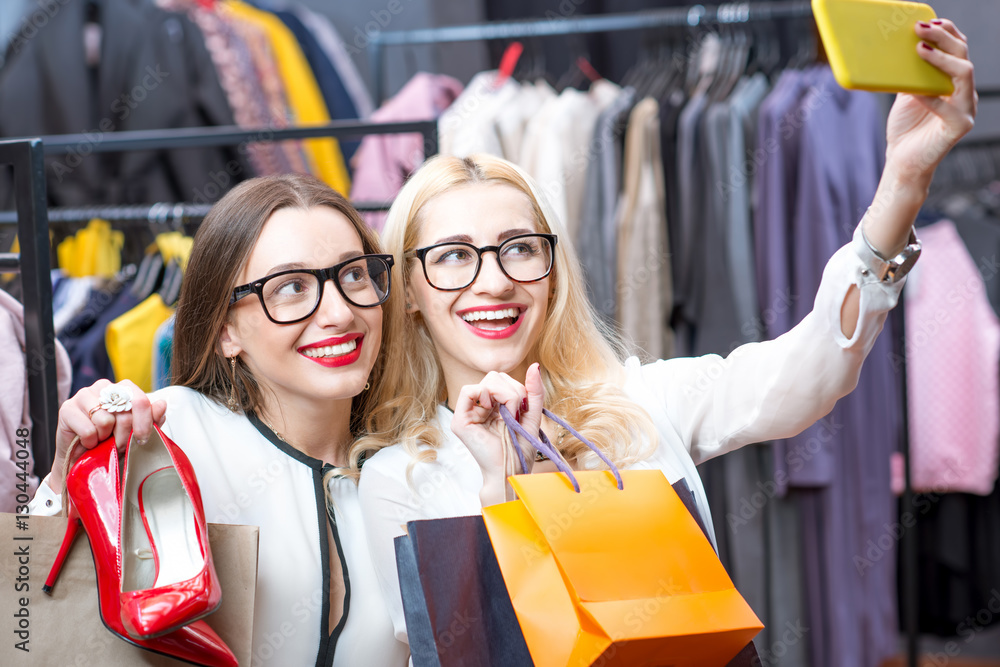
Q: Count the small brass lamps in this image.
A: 0